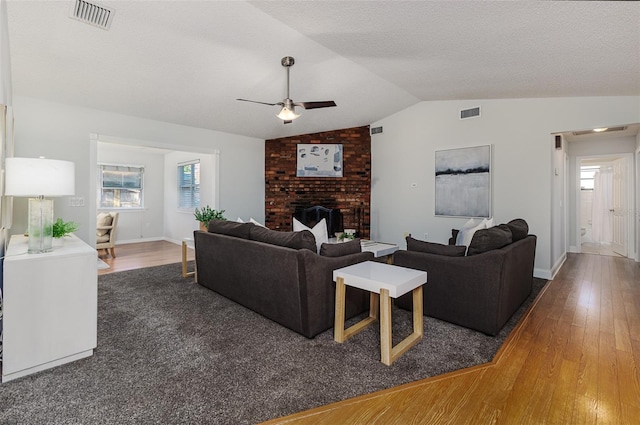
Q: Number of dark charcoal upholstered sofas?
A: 2